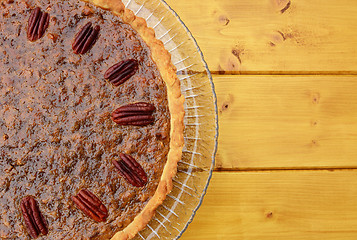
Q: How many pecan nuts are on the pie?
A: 7